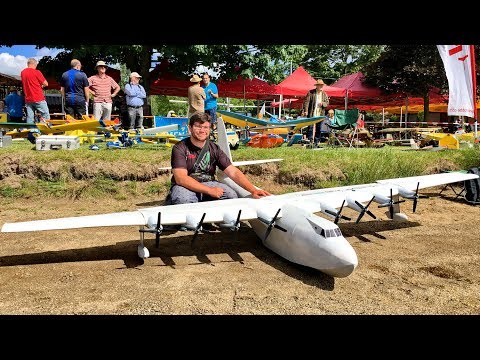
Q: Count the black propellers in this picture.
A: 8